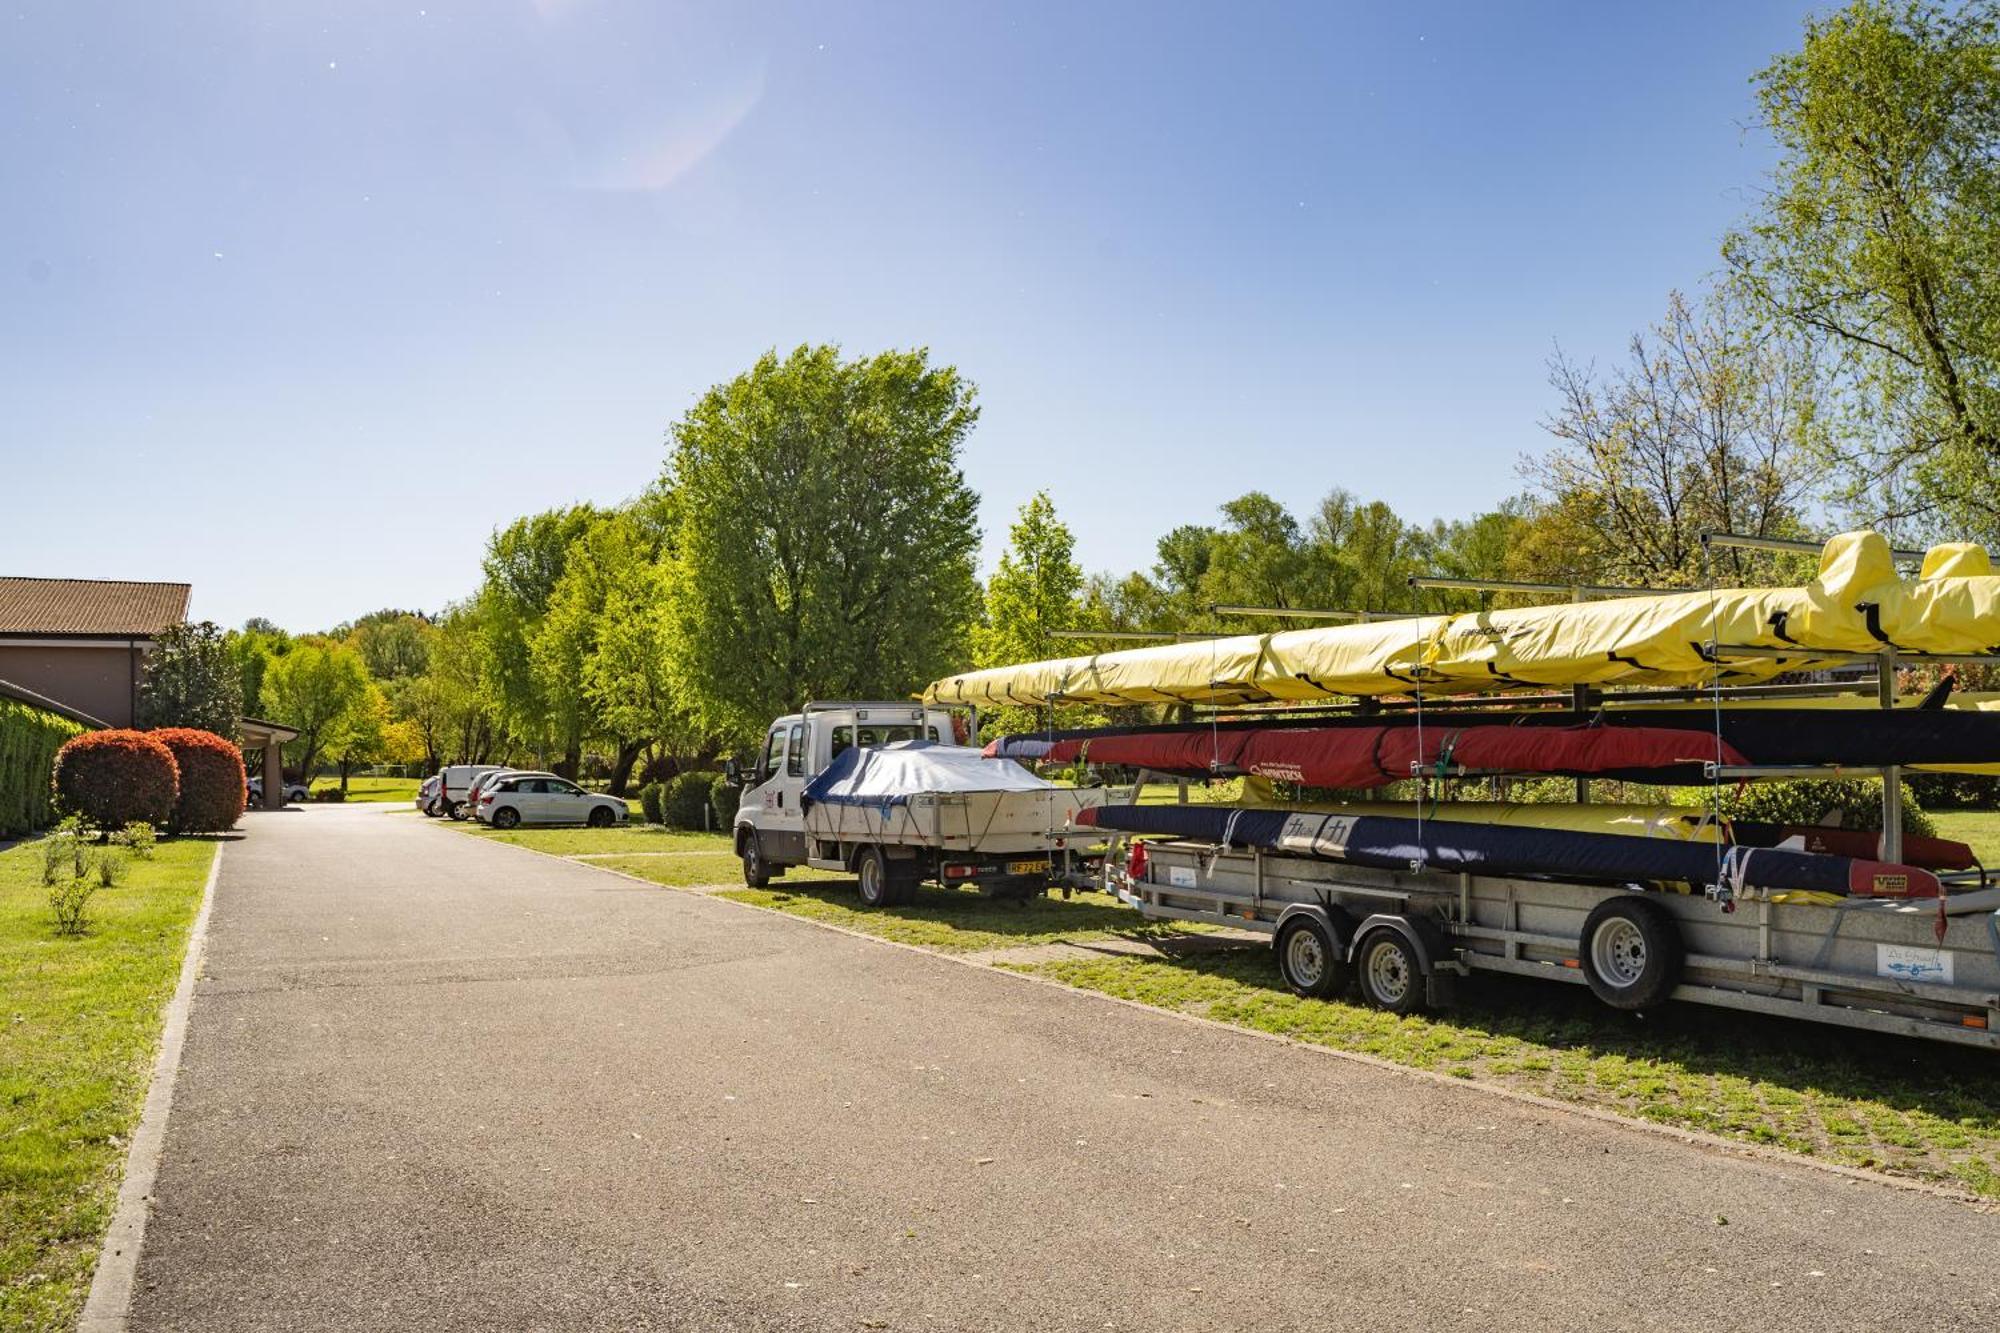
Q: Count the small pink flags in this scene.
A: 0